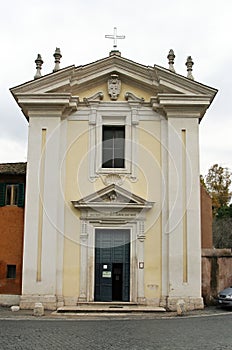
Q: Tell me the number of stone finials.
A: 4